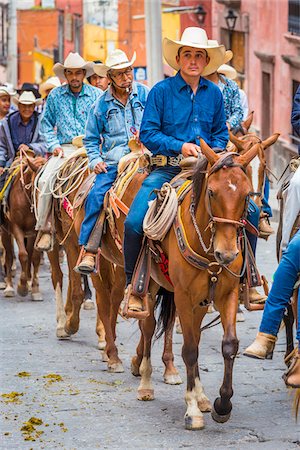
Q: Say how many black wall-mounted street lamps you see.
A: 2